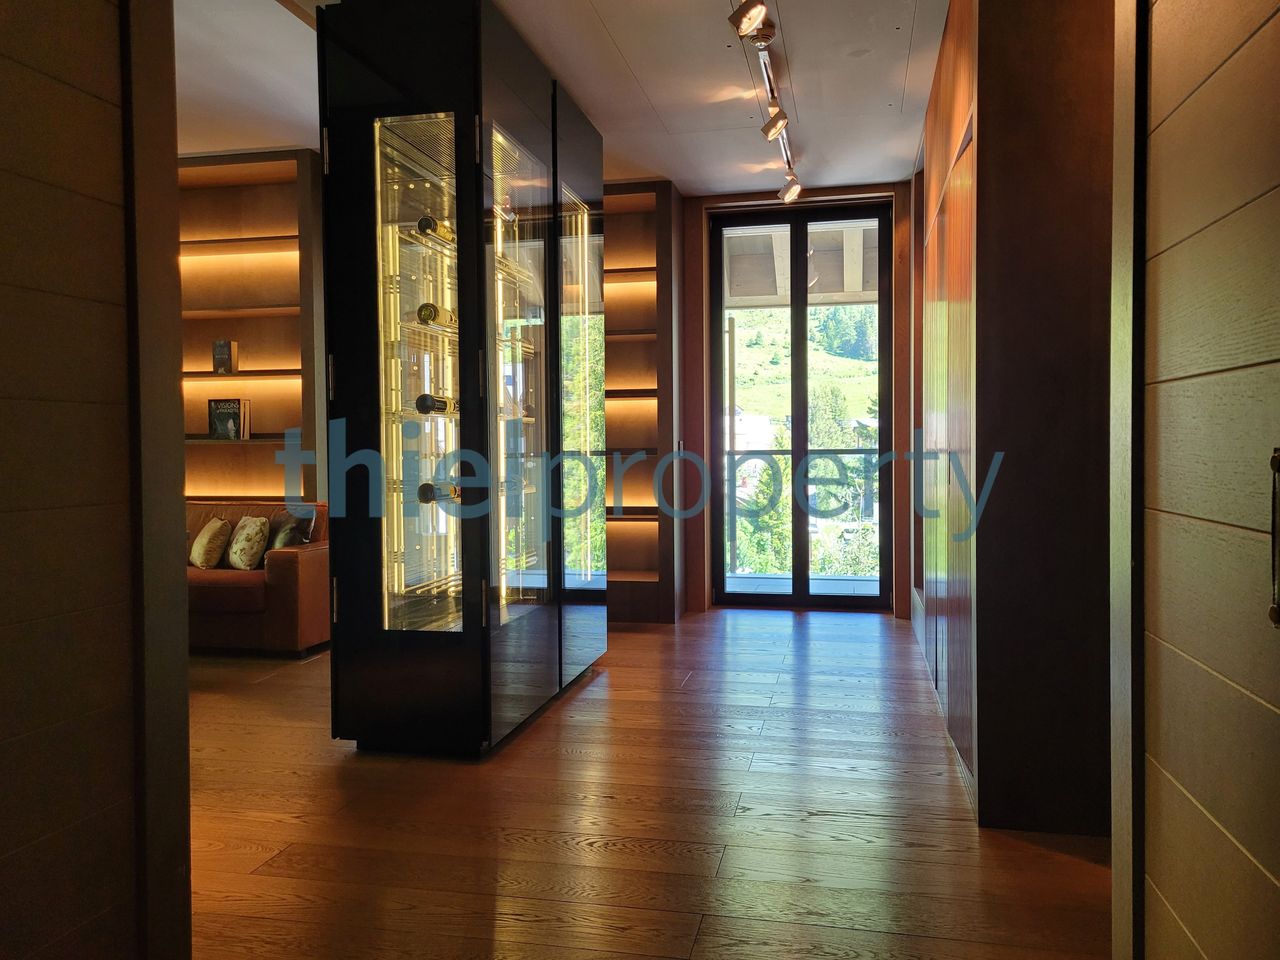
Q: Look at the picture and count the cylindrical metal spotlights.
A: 3